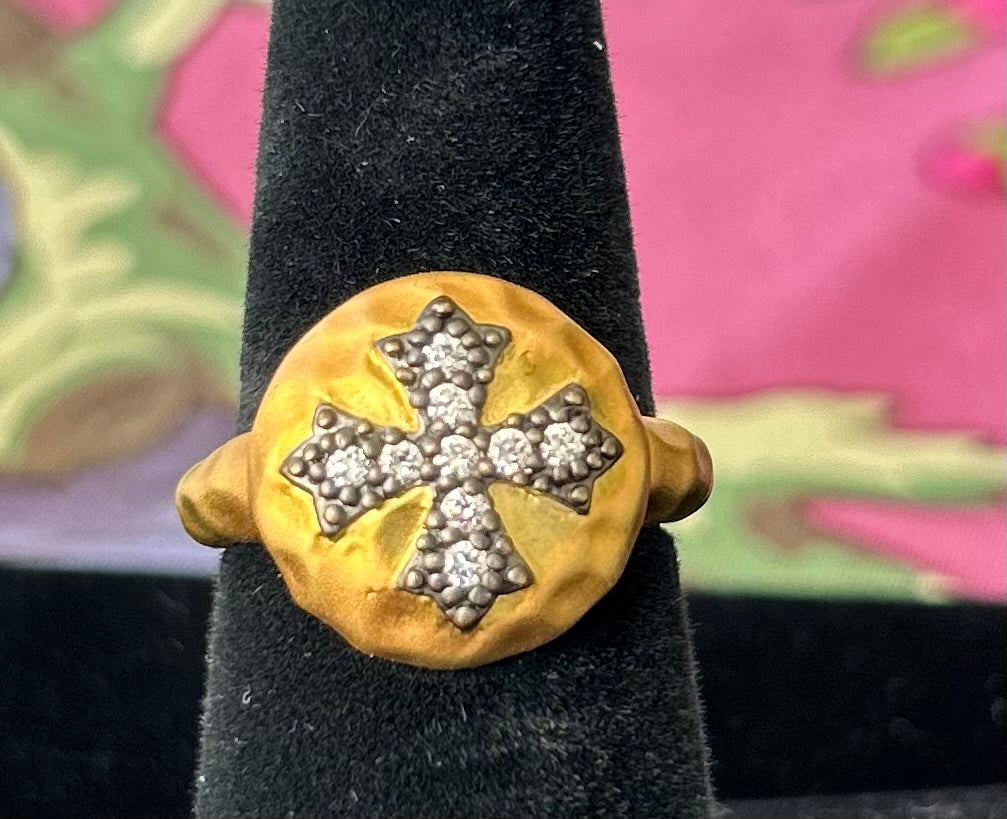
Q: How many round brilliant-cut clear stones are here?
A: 9